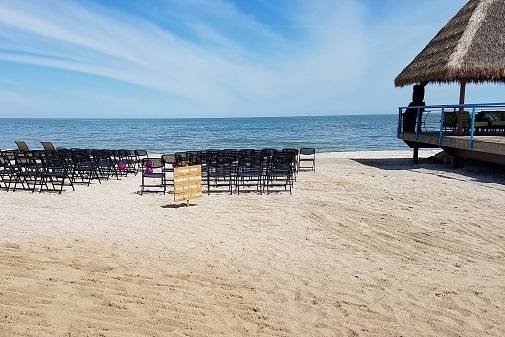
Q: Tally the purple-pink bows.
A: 2